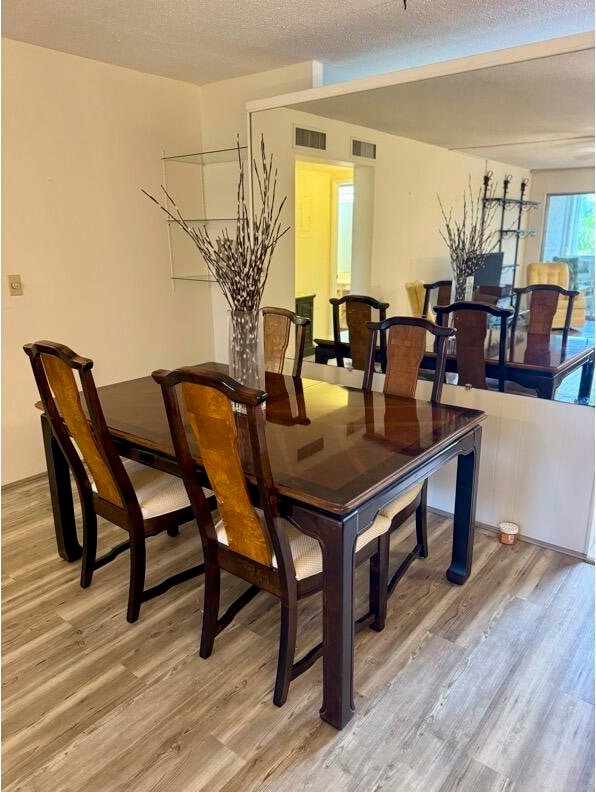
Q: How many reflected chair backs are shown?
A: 4